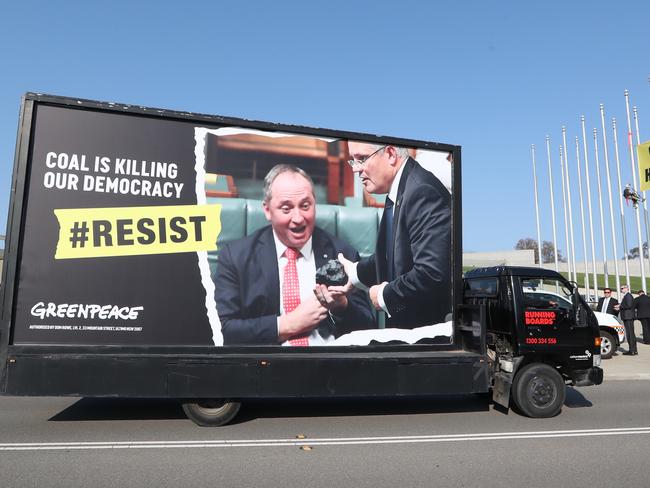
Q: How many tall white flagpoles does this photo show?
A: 11